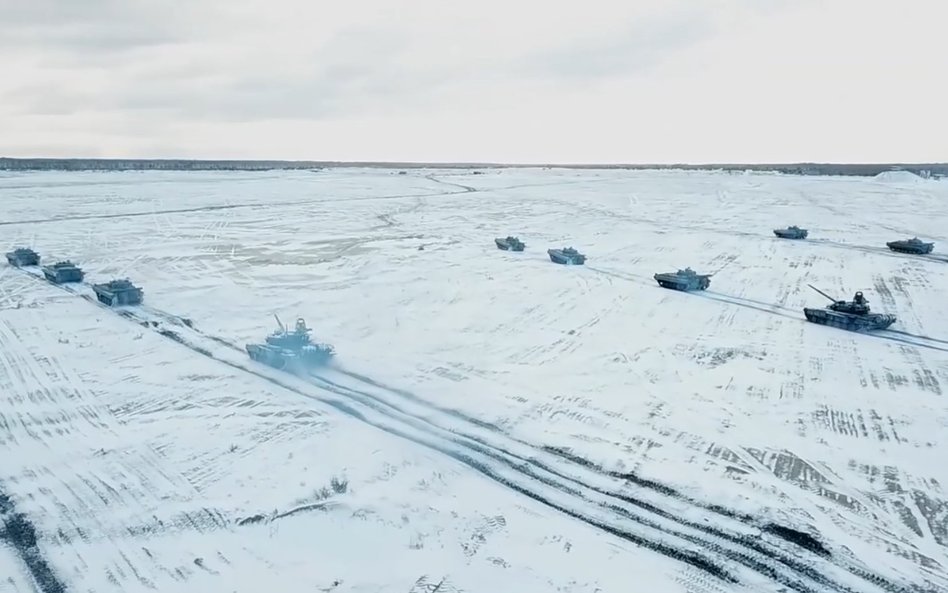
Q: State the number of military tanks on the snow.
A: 10